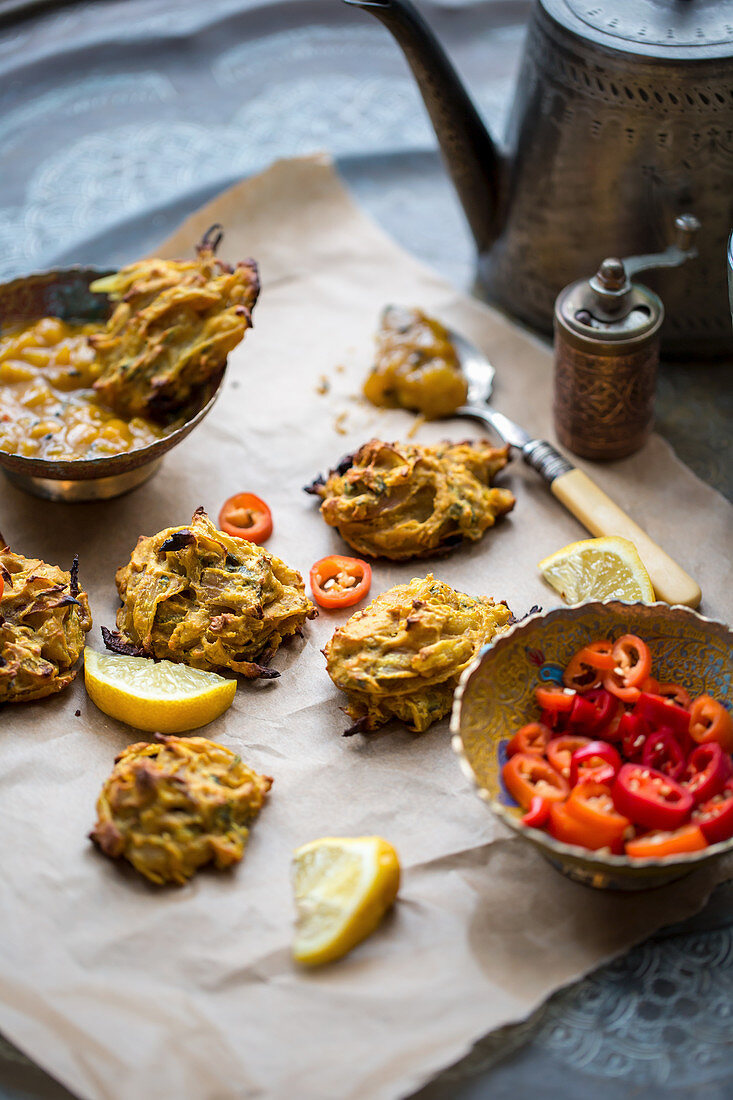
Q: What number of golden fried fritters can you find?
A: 6